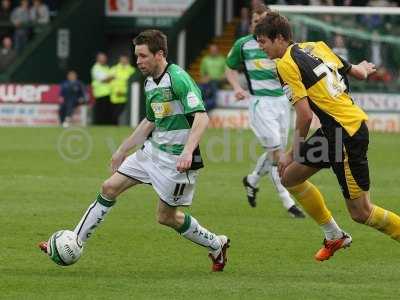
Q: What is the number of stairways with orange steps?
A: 1